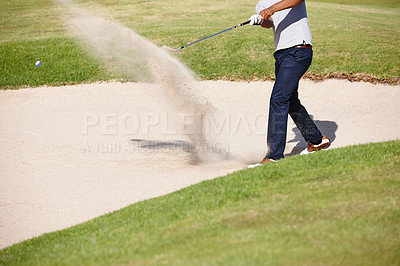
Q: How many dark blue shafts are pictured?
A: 1